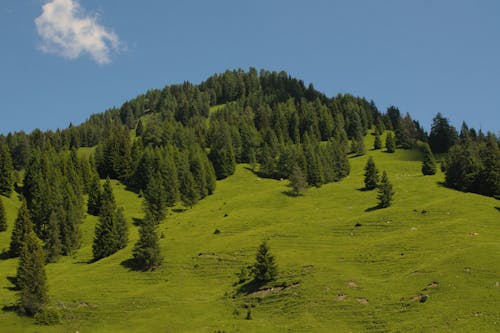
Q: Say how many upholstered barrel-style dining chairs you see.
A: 0